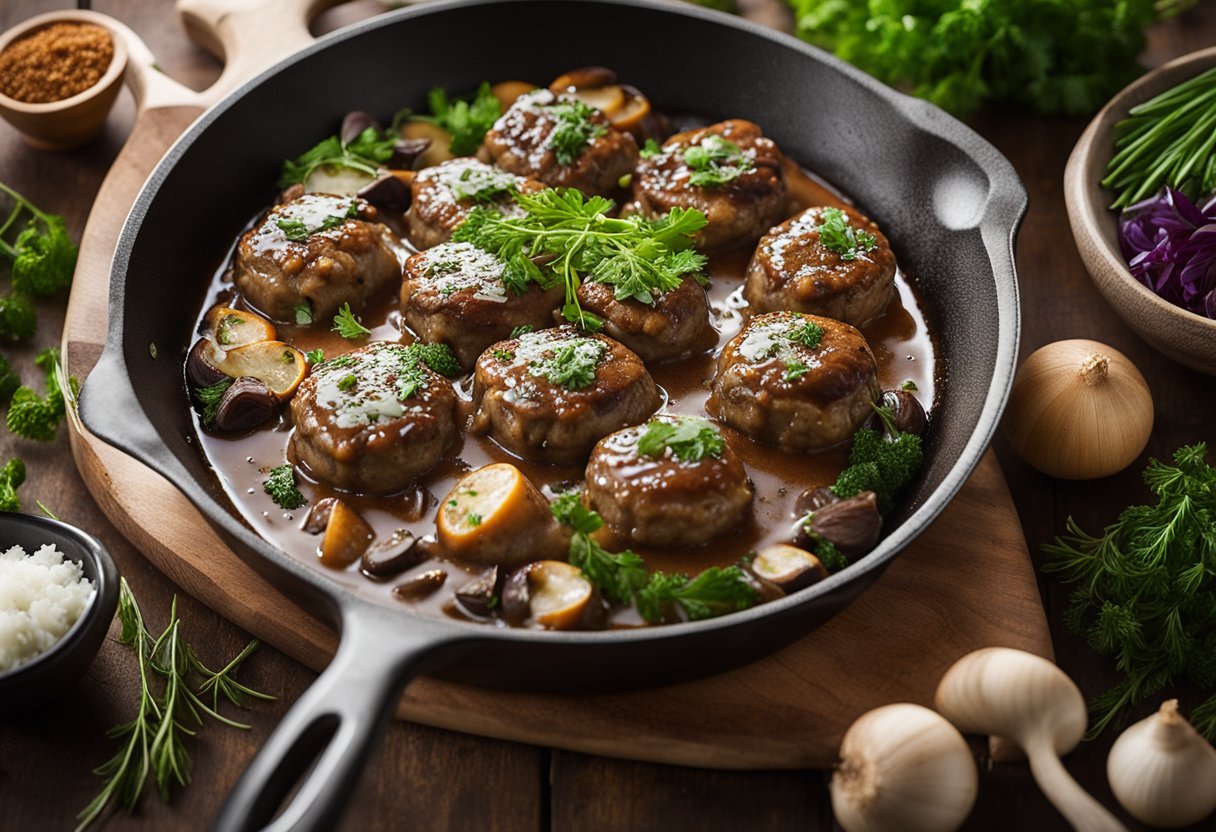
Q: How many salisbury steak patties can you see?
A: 11